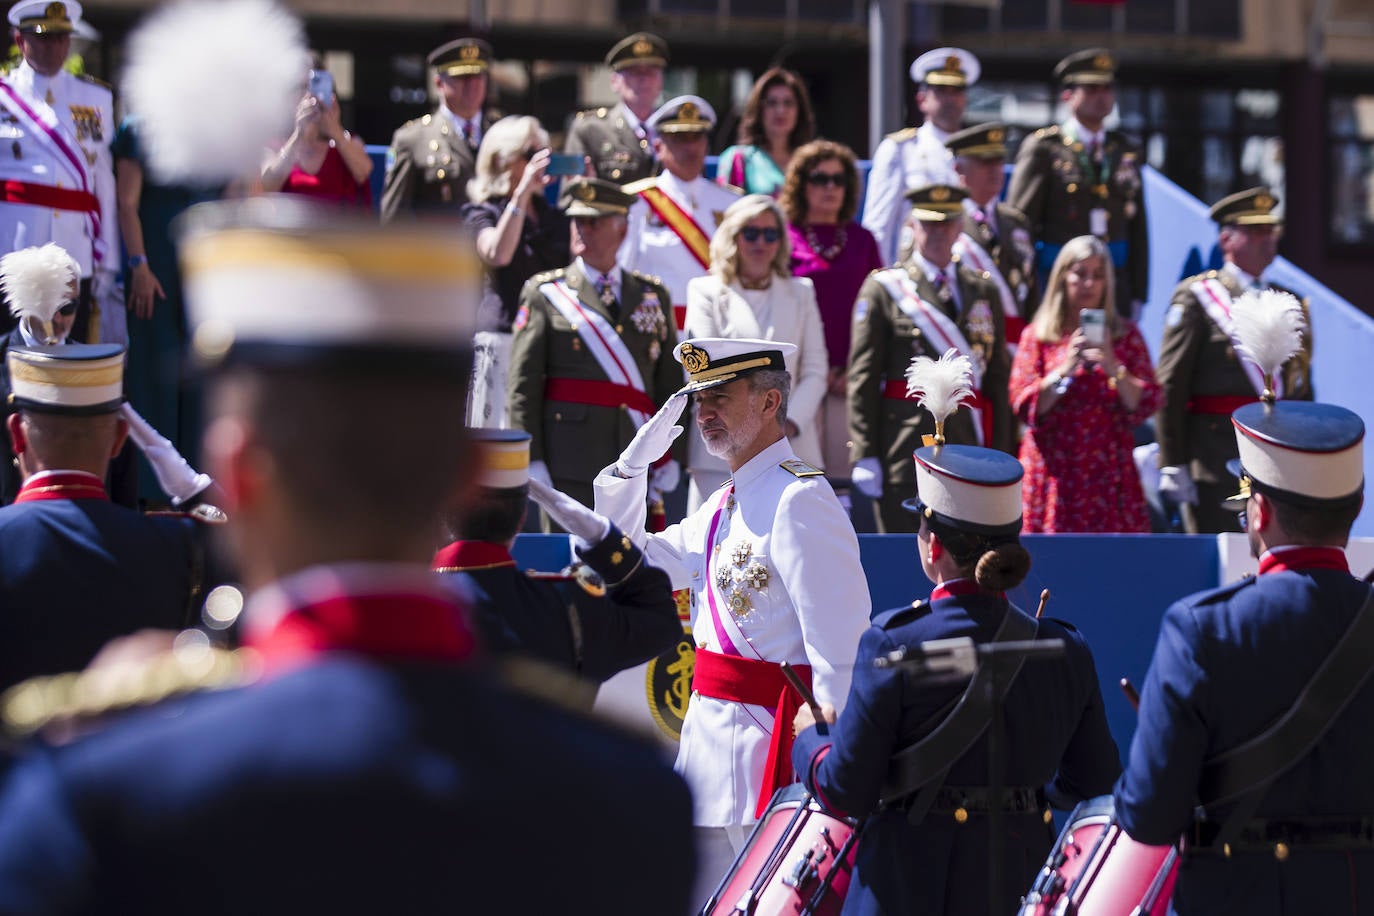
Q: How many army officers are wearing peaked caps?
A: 7